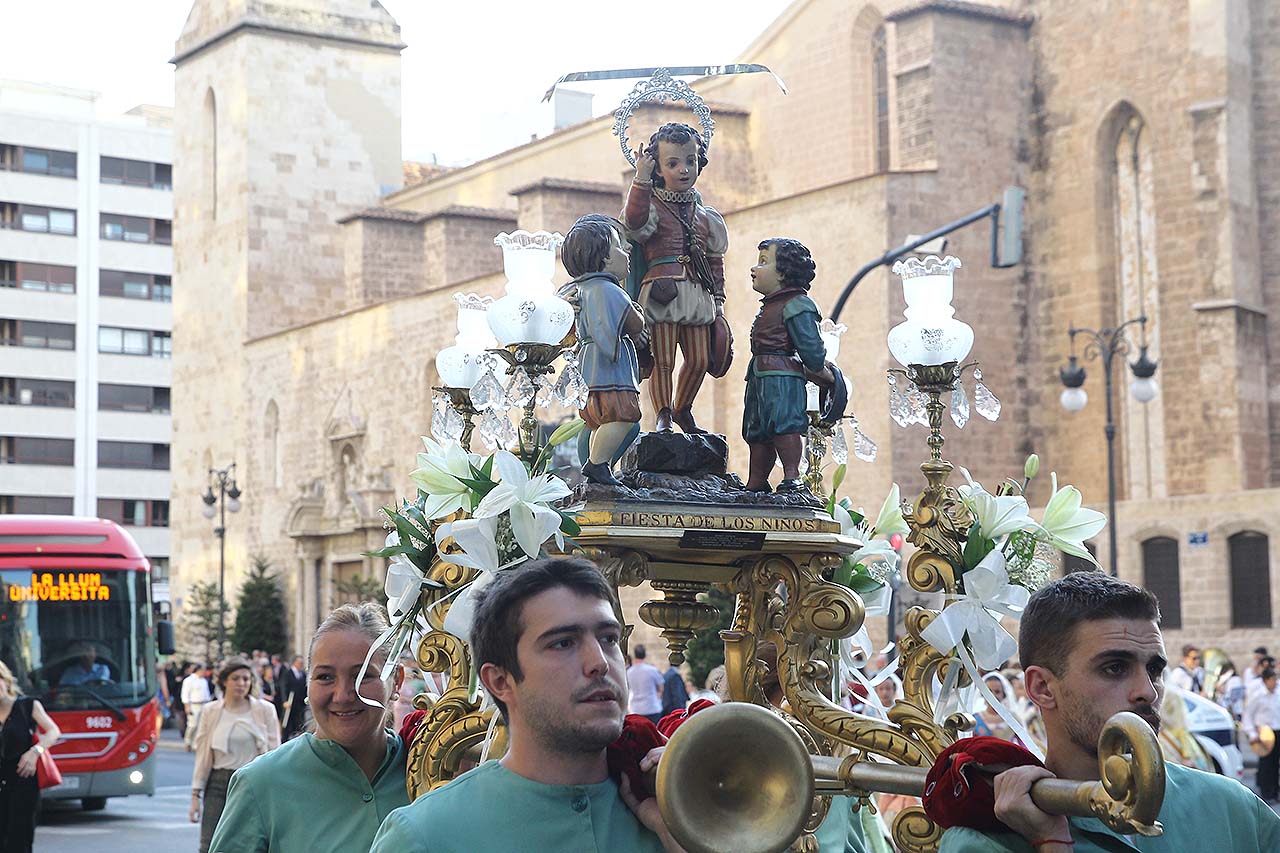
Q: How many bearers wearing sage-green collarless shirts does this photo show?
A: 3